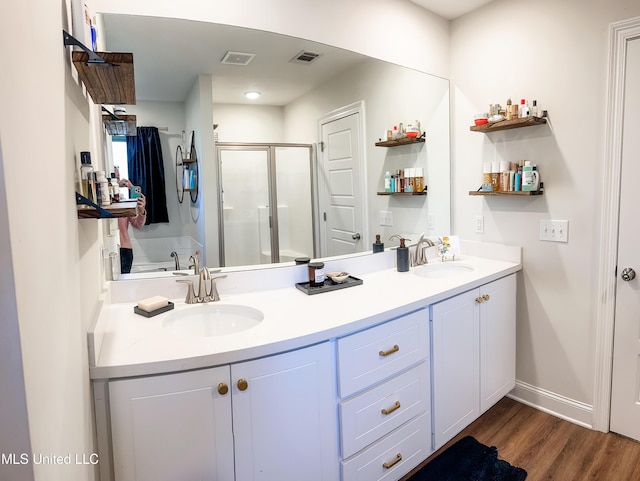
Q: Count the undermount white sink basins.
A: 2